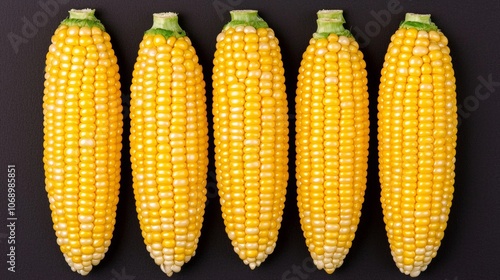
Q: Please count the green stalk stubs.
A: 5